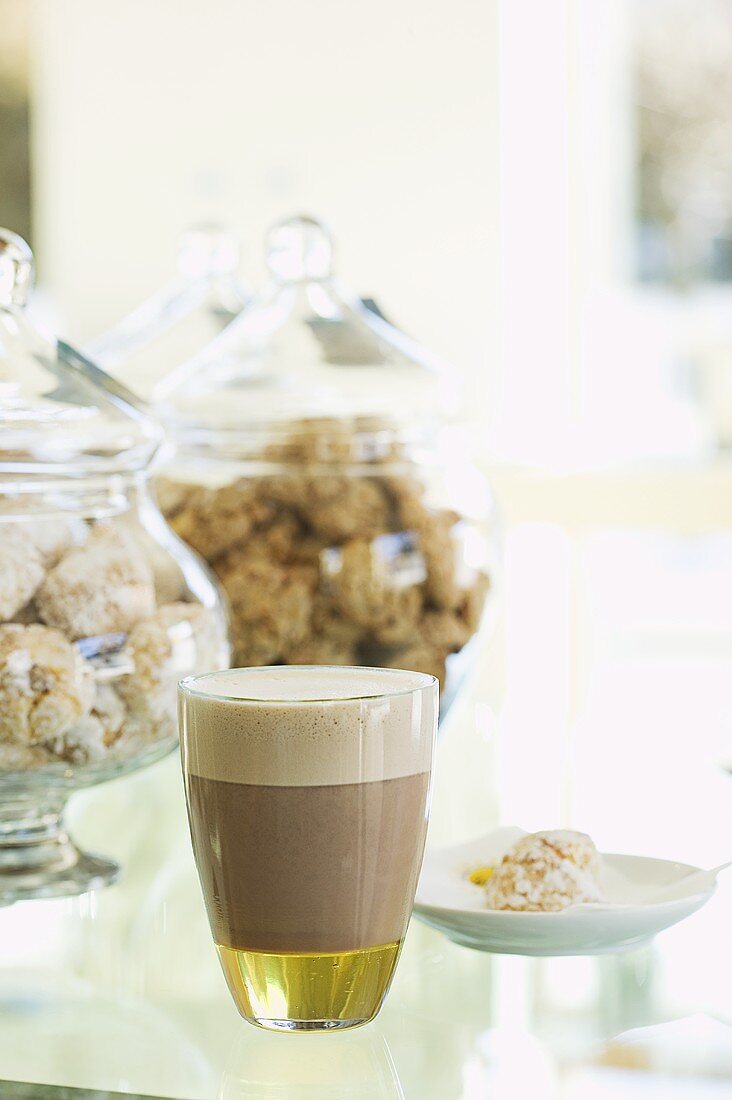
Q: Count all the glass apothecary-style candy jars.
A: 3